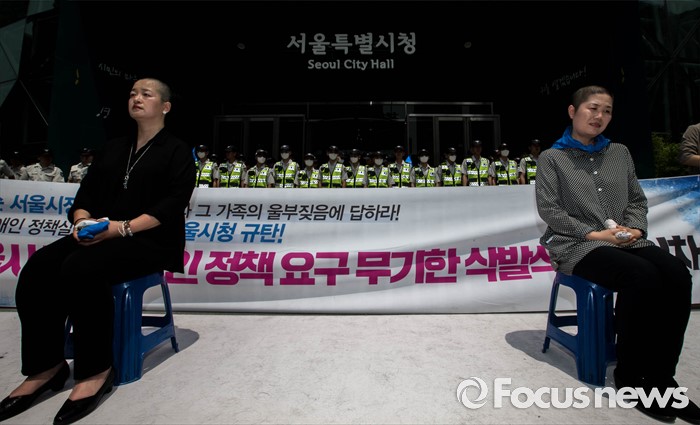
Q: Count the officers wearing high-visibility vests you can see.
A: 14